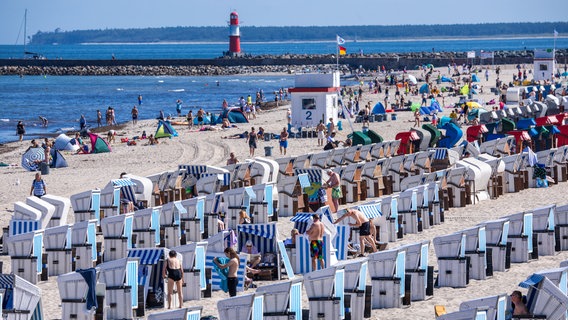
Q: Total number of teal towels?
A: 1